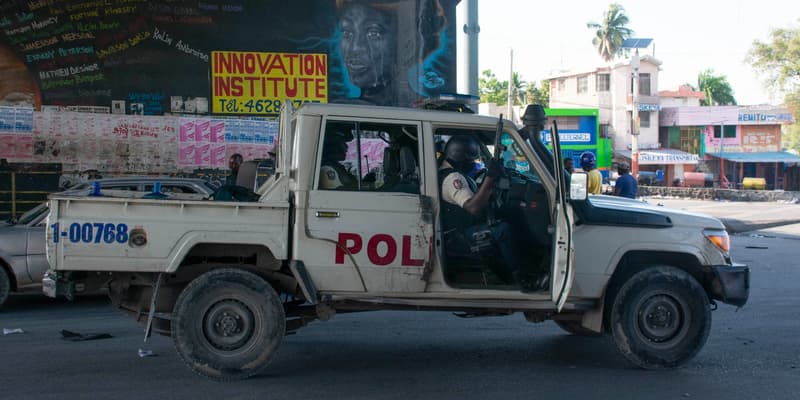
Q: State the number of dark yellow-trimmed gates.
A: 1